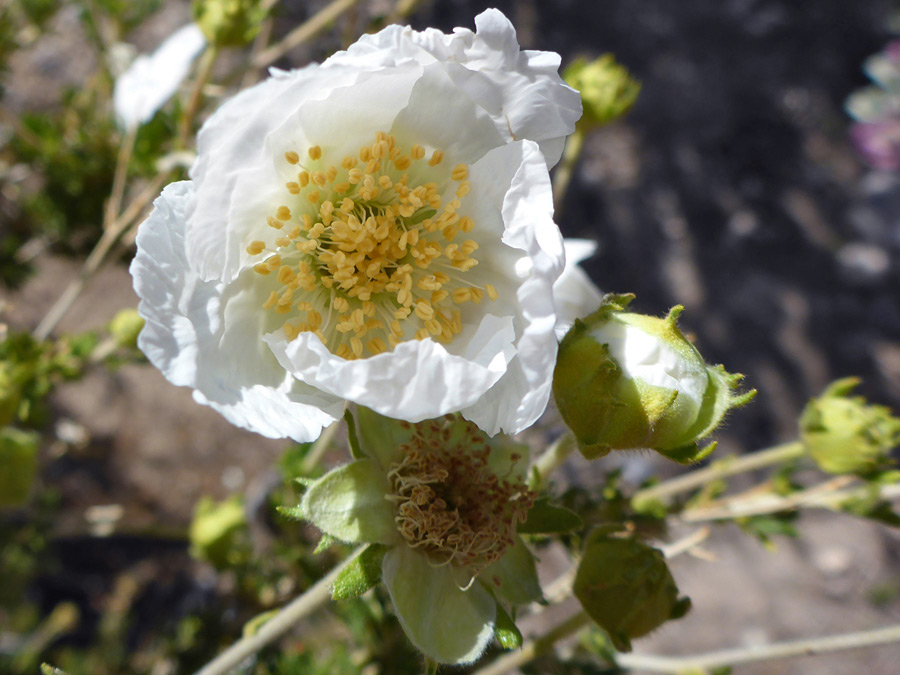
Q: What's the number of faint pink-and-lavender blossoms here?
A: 1